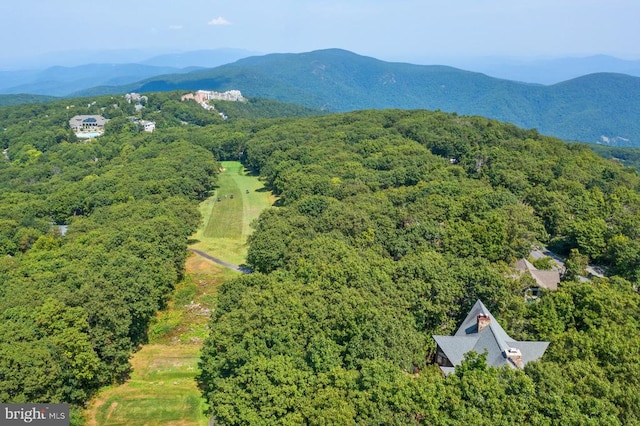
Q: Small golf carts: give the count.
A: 3